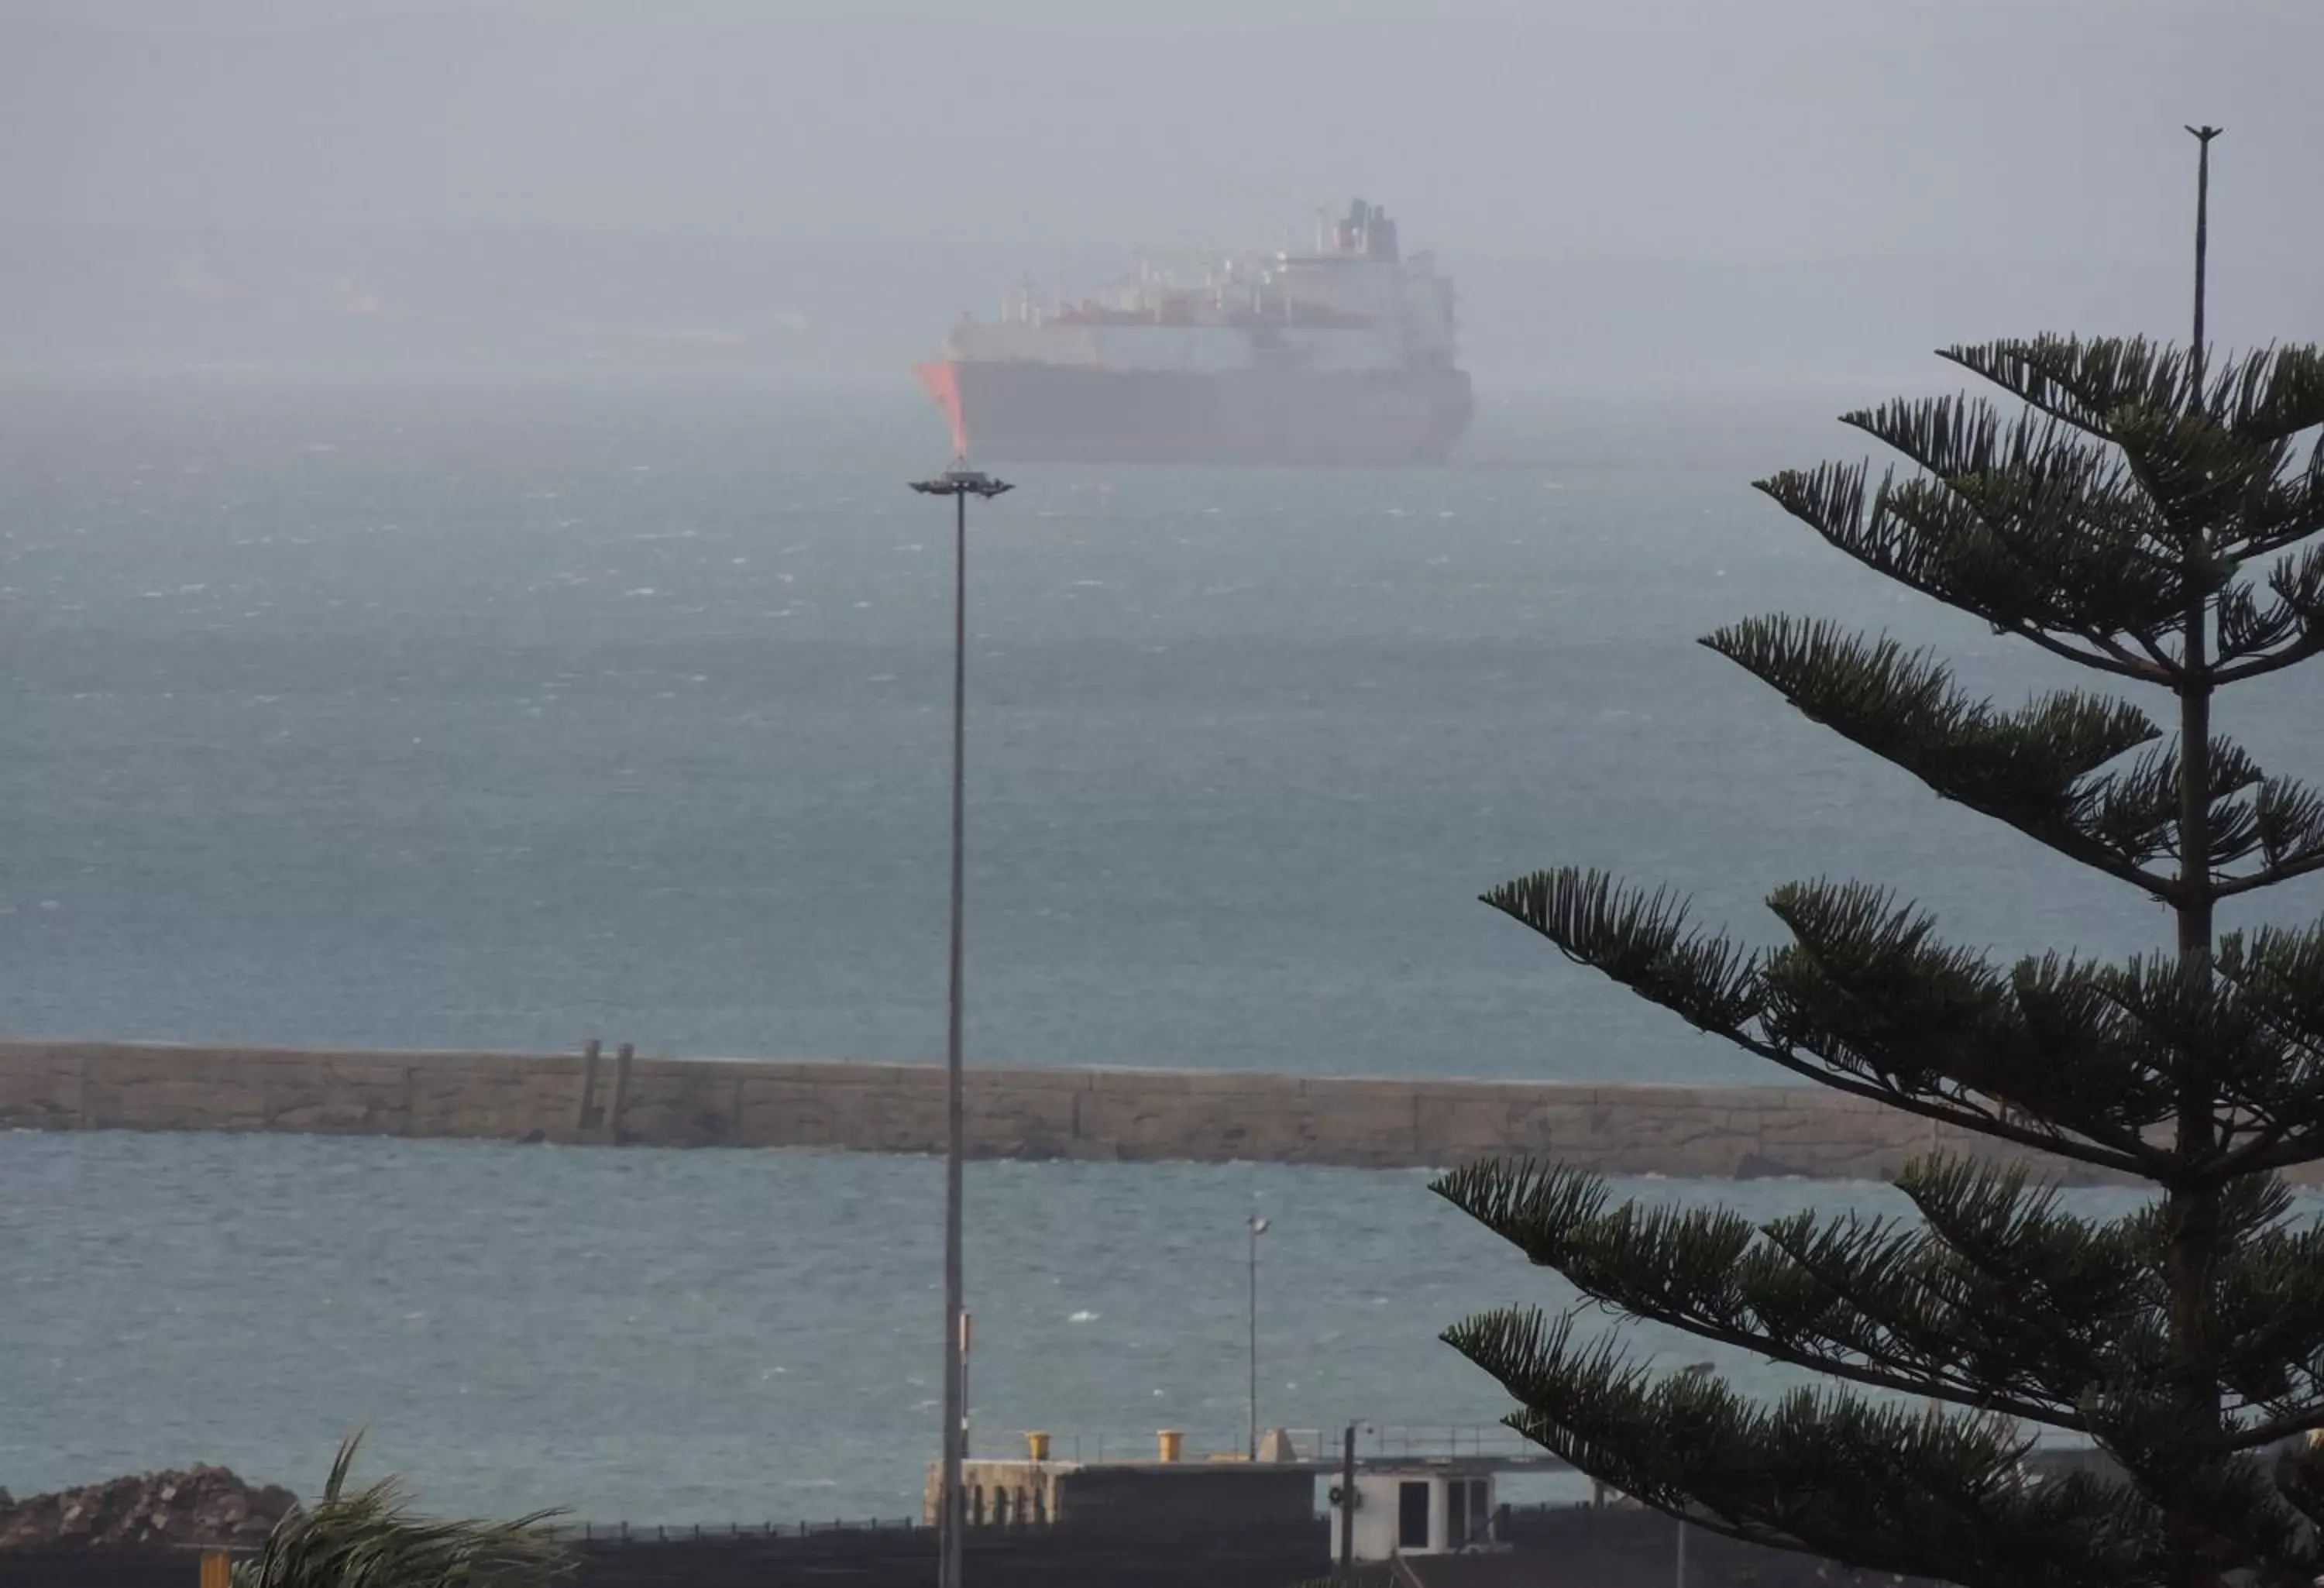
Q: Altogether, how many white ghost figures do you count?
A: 0